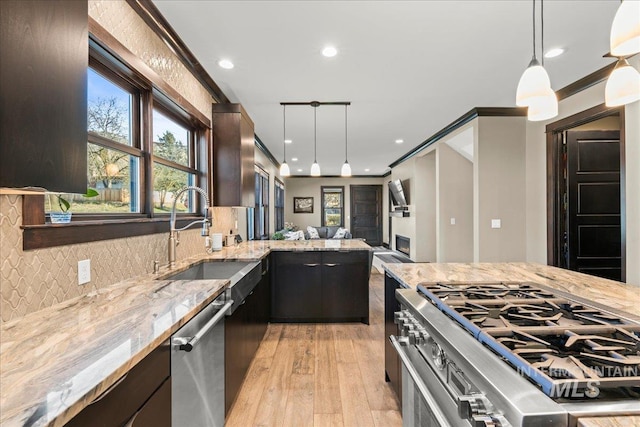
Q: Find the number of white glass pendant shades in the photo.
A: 7